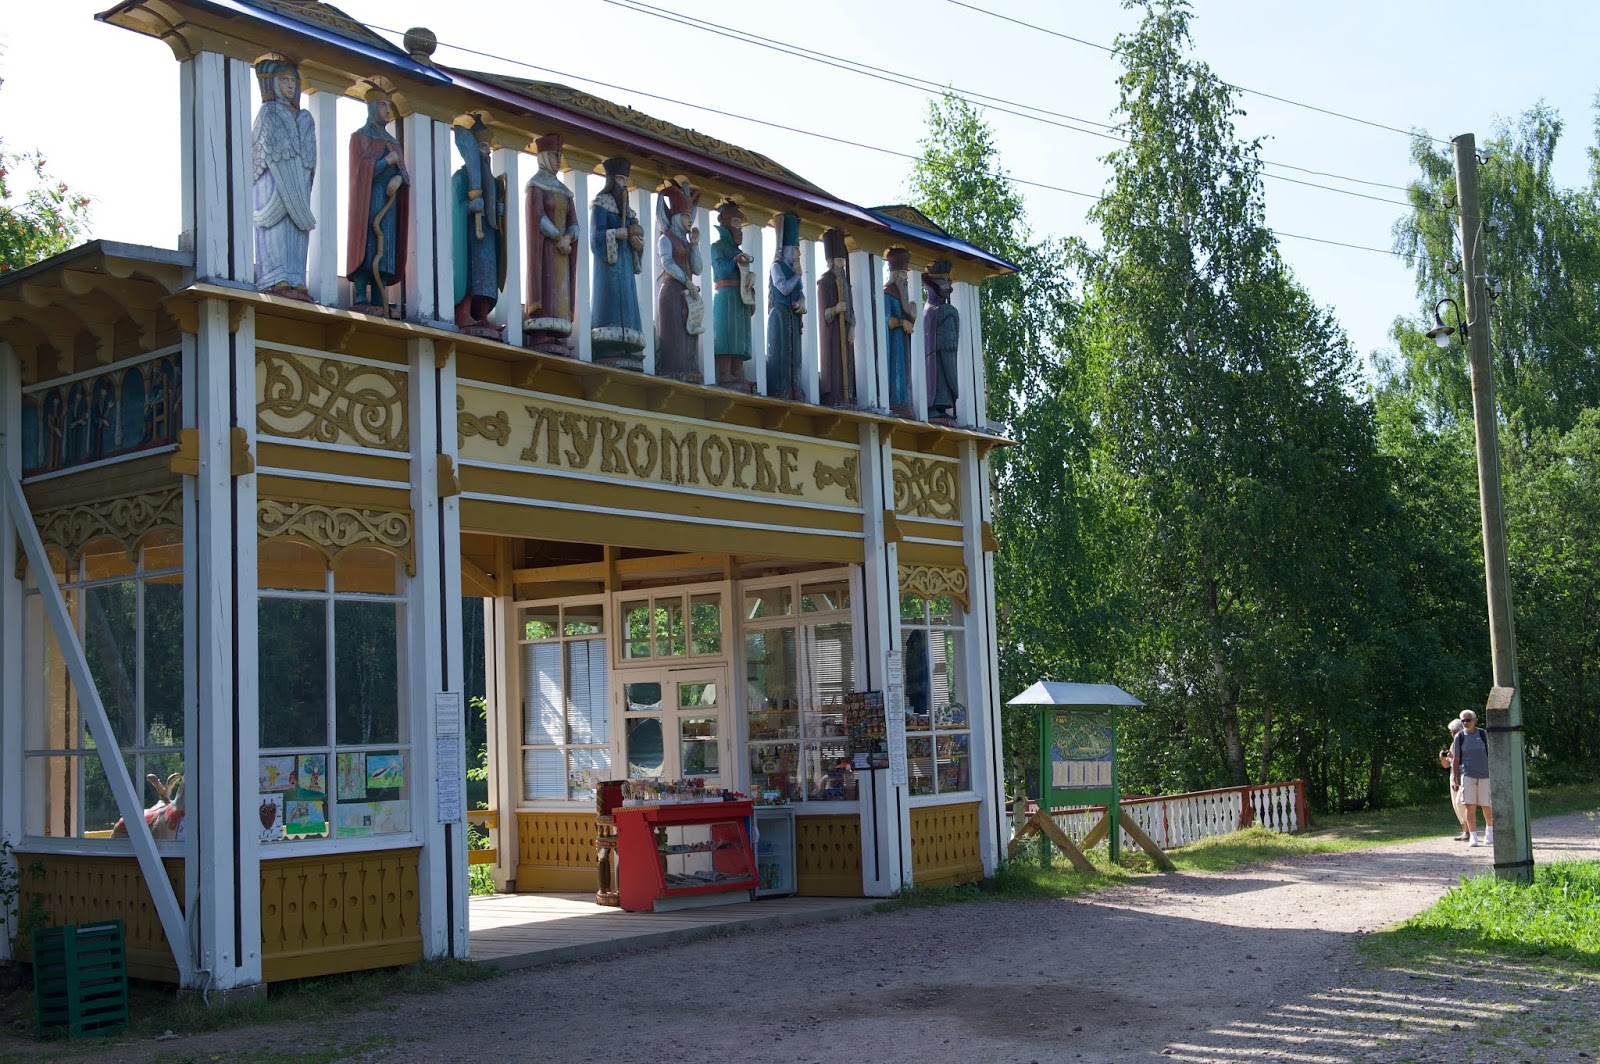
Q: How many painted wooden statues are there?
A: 11